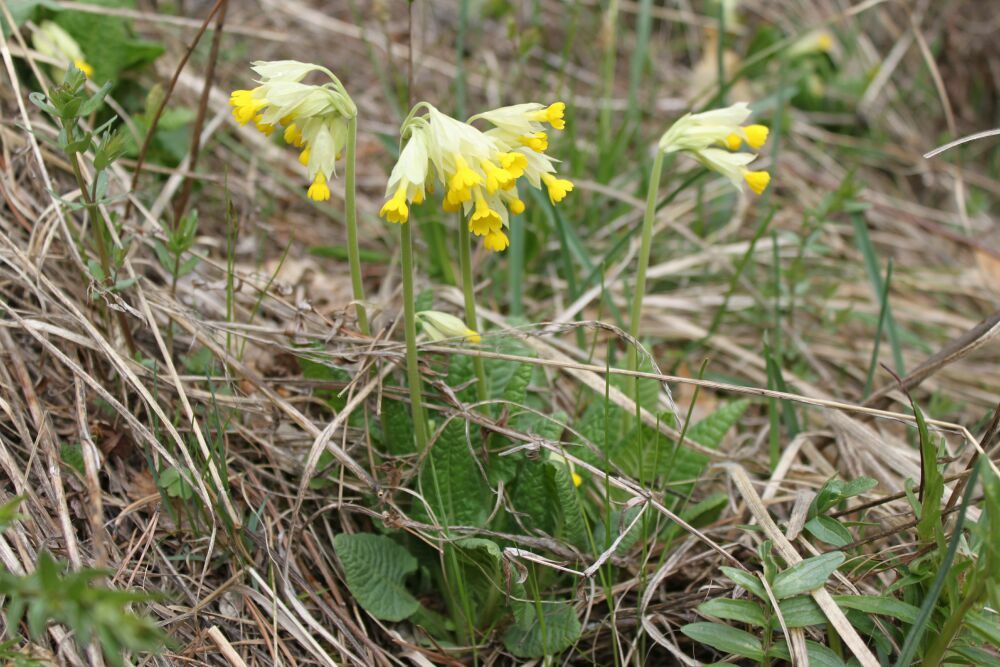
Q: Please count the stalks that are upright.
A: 4